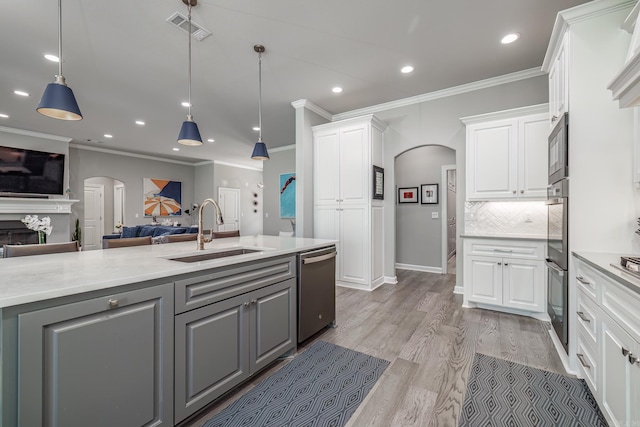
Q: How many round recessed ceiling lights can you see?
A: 12